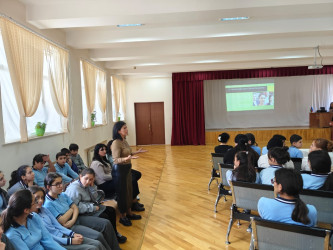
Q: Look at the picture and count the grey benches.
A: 4